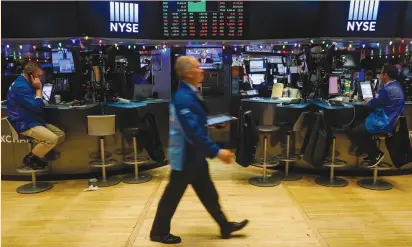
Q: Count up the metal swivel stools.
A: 7